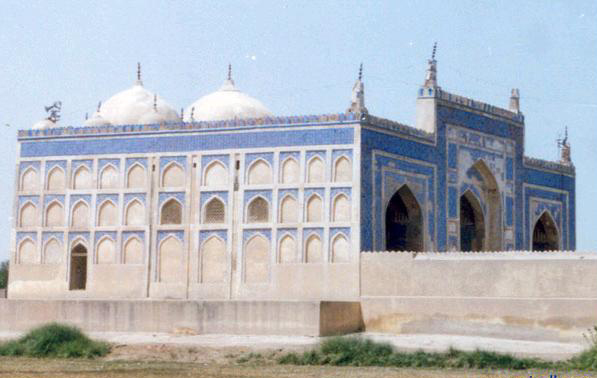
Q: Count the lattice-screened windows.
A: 3